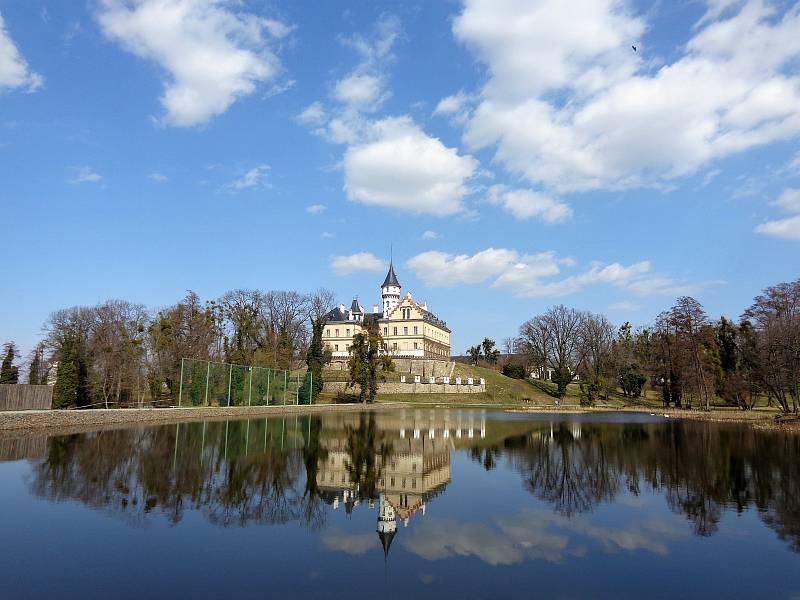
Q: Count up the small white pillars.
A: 7